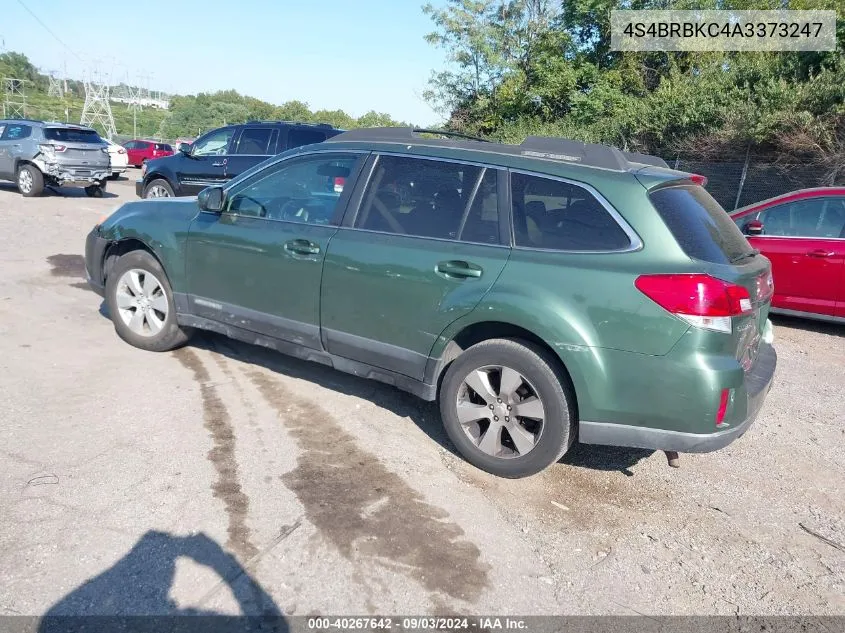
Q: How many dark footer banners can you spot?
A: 1